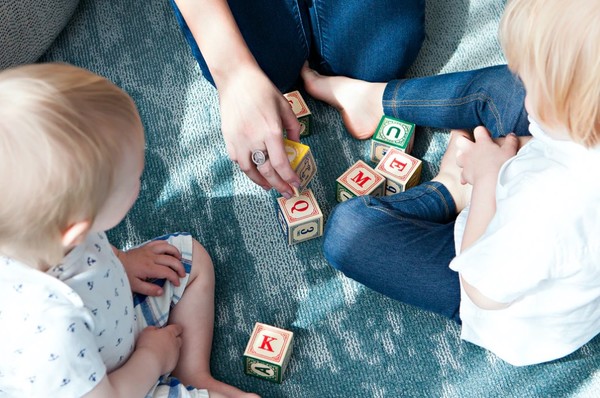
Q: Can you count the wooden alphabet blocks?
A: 7